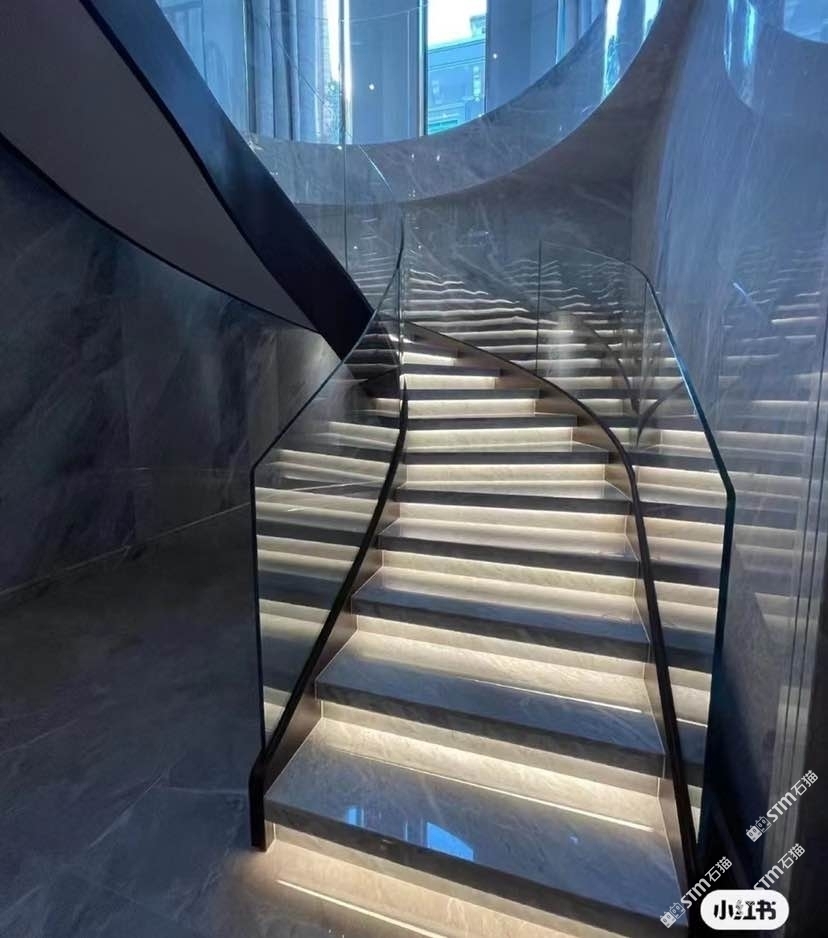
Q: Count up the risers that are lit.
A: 11